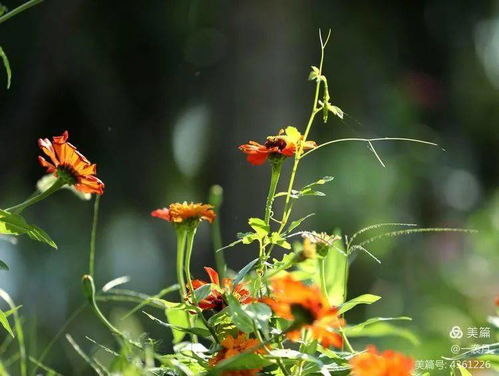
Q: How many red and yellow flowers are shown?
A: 7